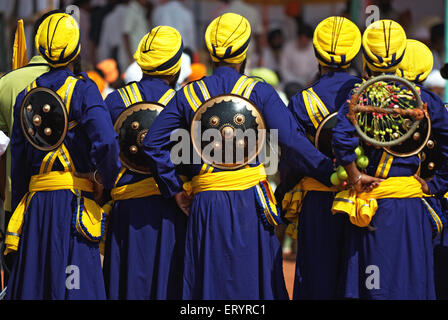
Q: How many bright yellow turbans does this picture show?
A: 6